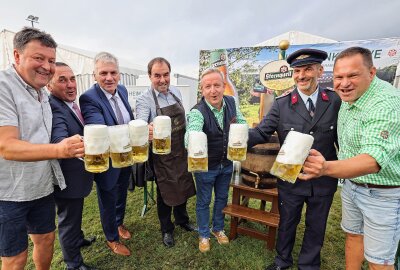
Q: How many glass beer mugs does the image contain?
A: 7